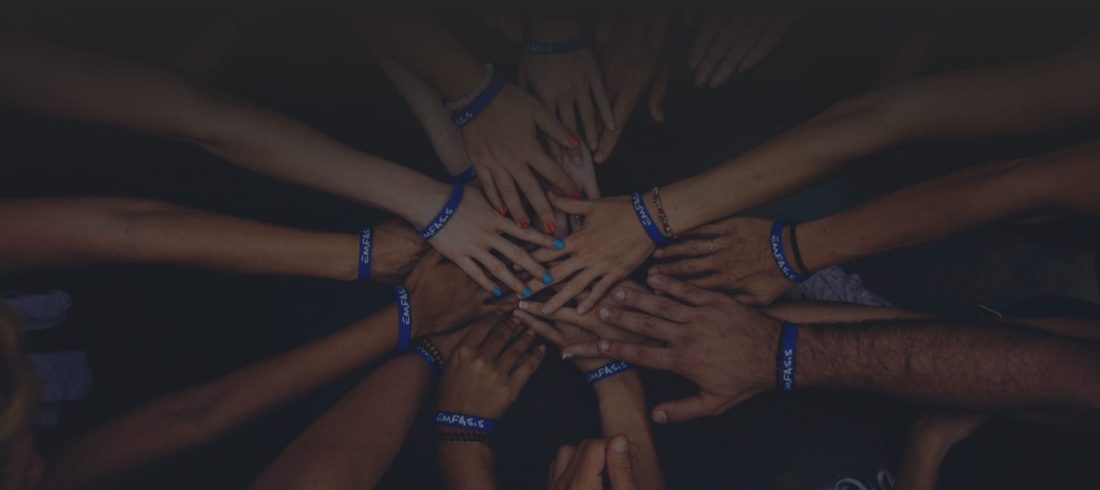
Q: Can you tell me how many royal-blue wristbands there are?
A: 12